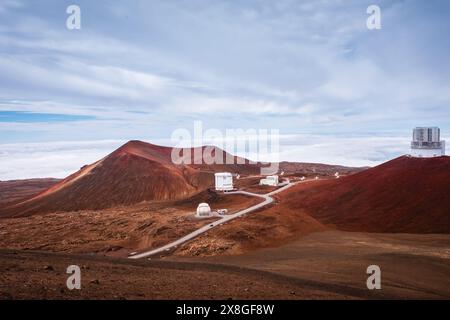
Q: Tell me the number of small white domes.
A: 1